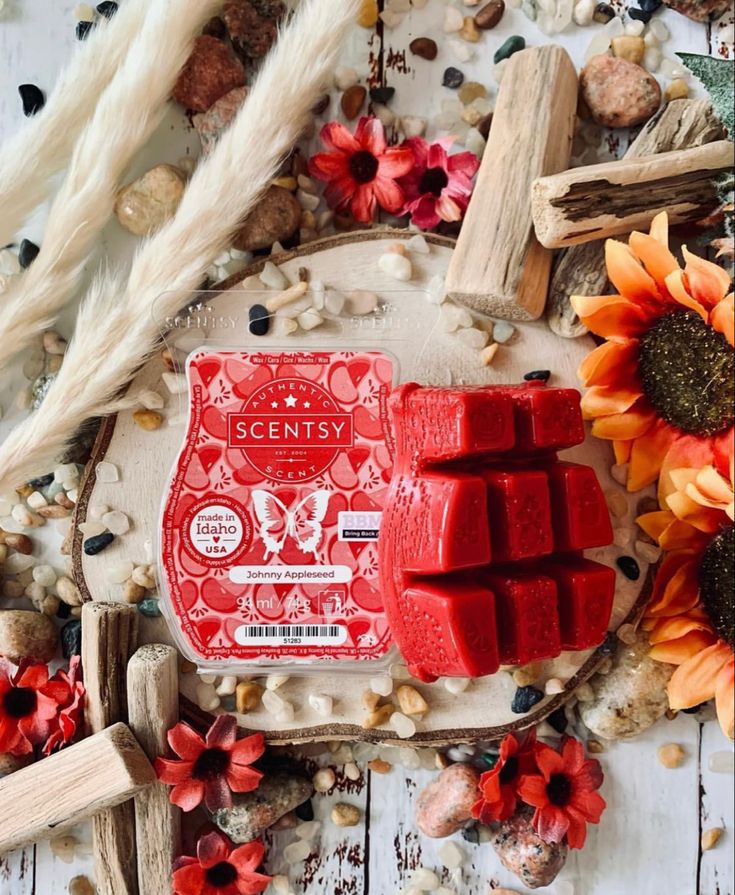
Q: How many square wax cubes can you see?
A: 8